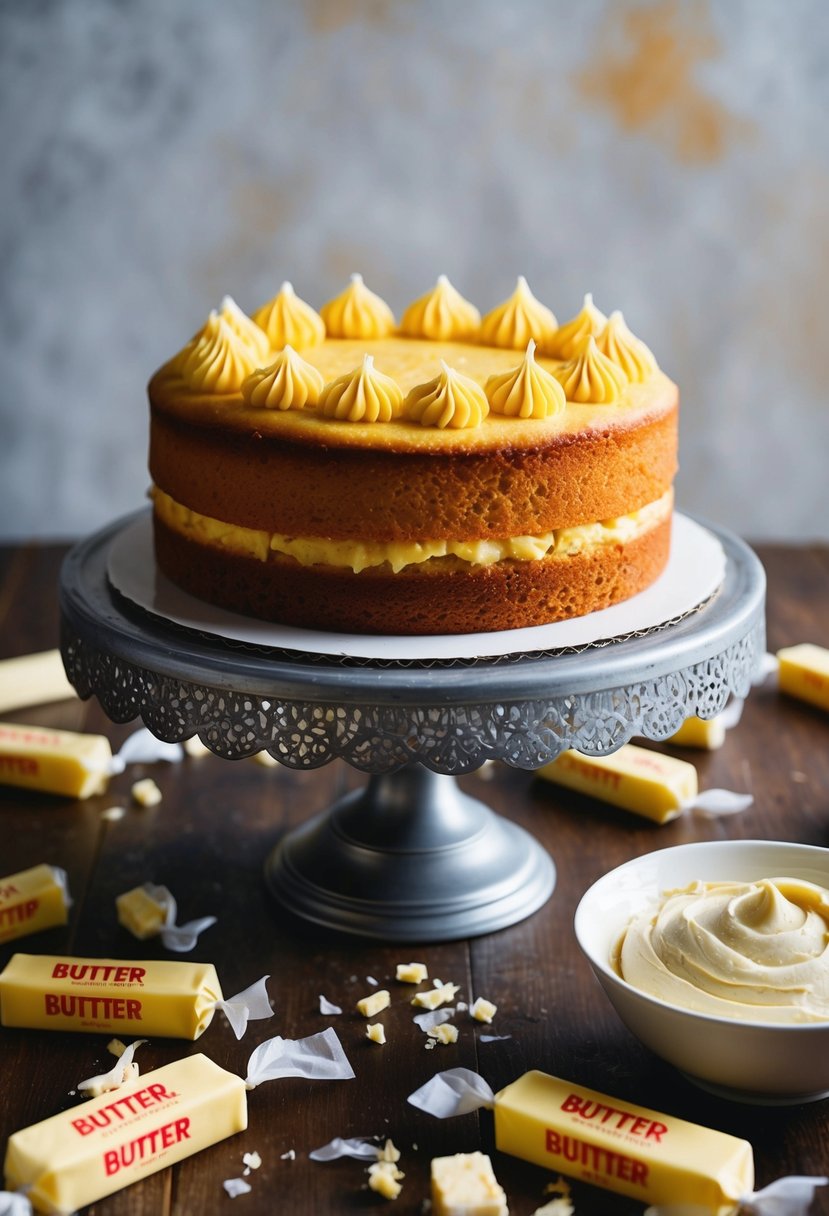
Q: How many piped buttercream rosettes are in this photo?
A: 14